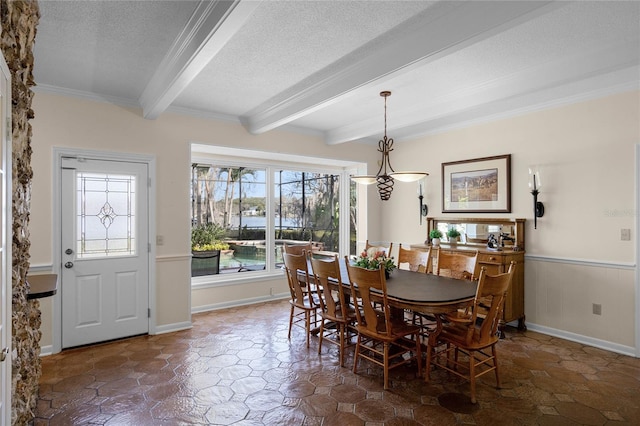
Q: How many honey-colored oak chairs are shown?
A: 8